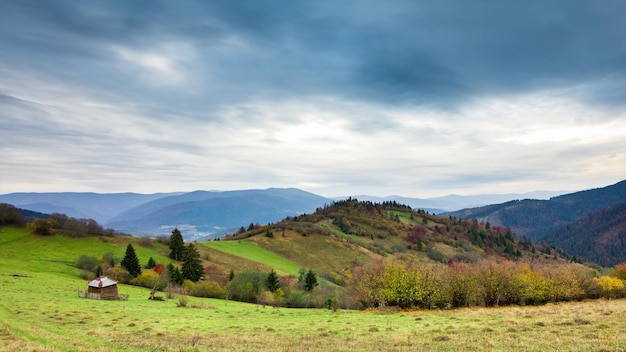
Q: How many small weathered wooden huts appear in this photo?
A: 1